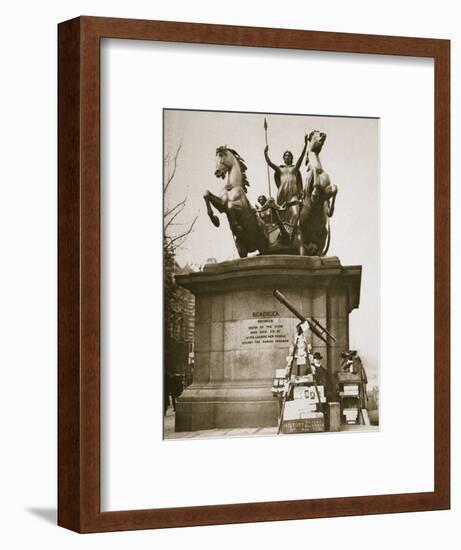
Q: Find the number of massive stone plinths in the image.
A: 1